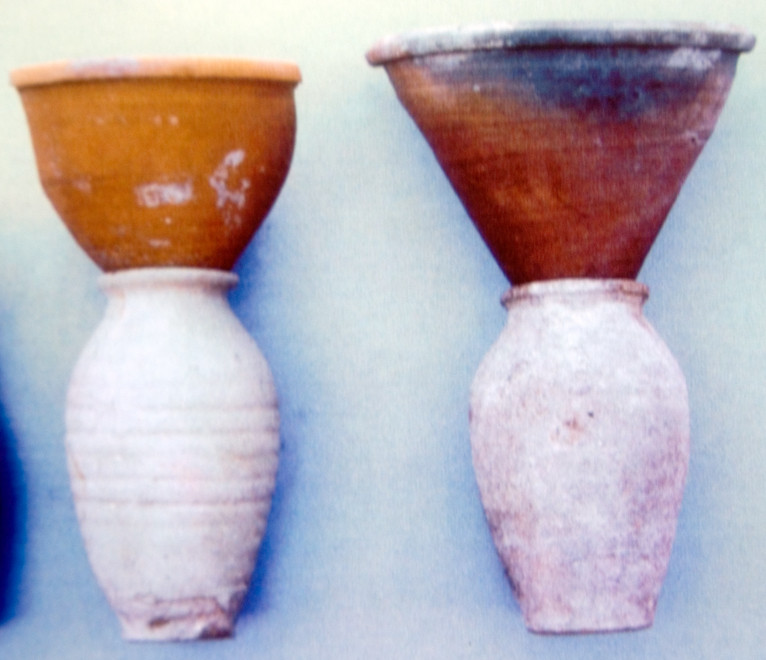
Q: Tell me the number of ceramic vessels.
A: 4